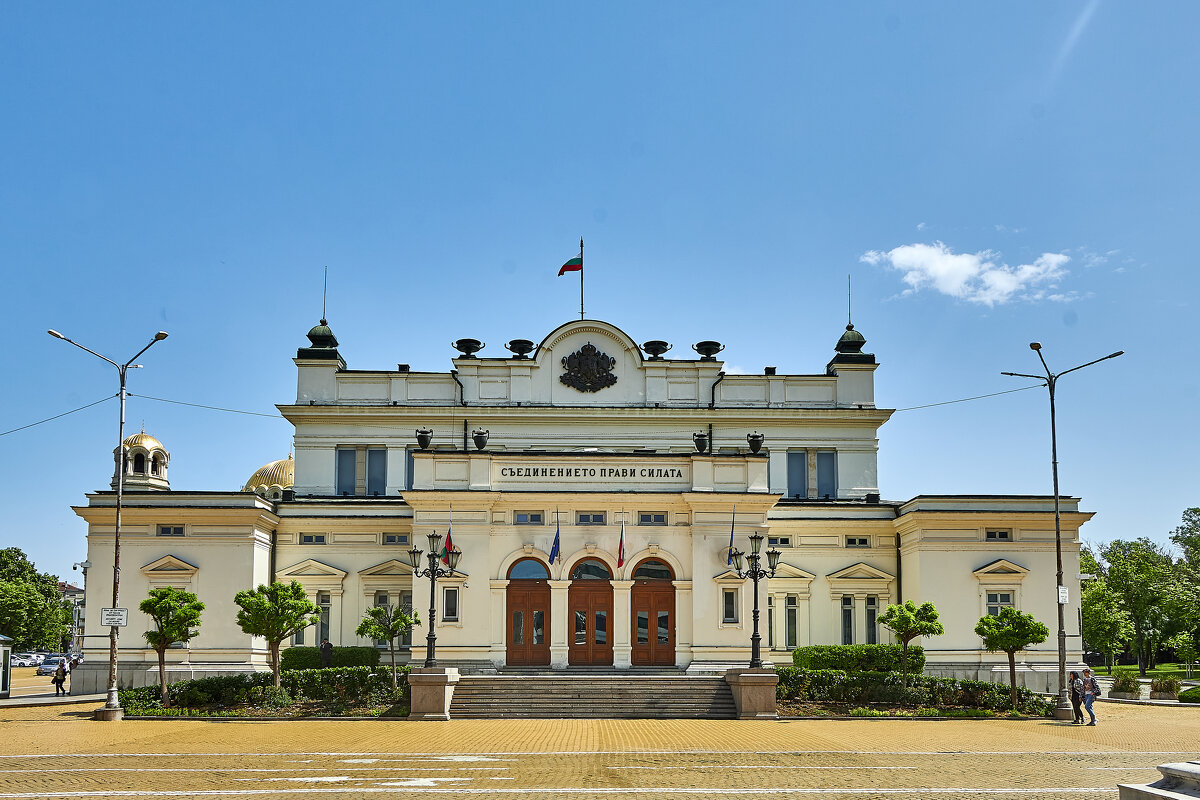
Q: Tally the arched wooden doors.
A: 3